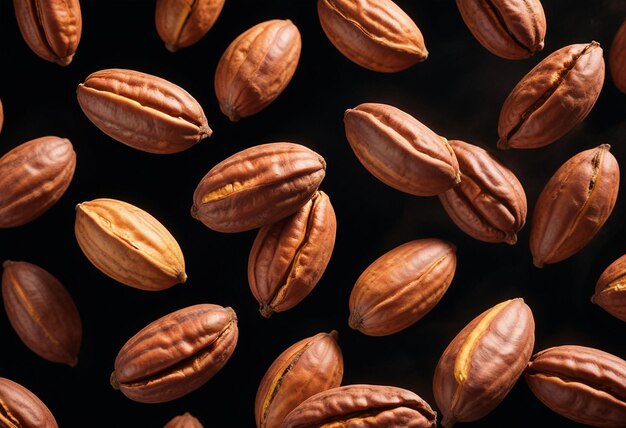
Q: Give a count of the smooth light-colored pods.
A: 1